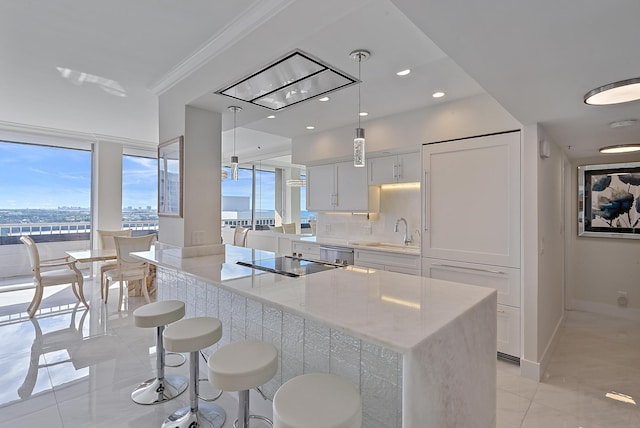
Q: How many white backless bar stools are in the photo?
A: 4